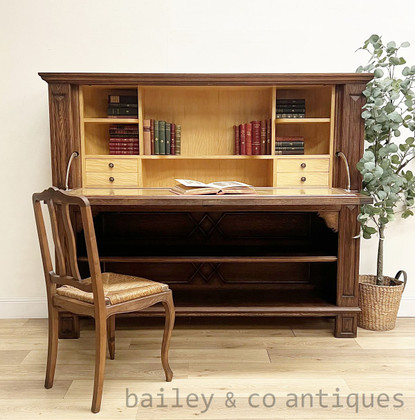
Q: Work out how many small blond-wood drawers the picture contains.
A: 4